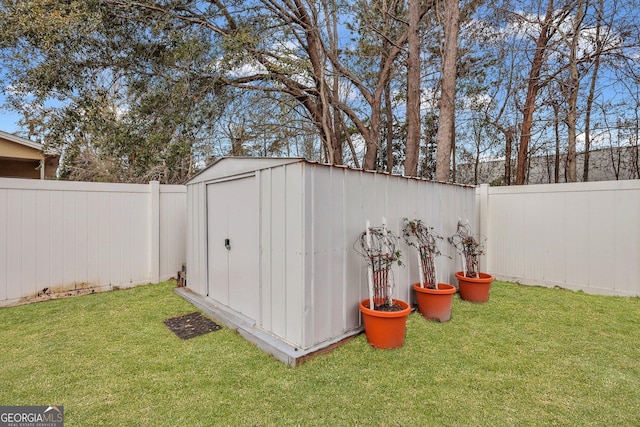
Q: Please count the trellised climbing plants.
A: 3